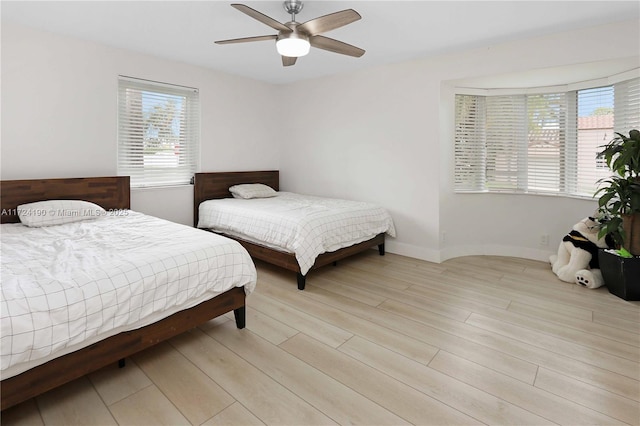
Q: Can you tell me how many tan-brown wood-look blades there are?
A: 5